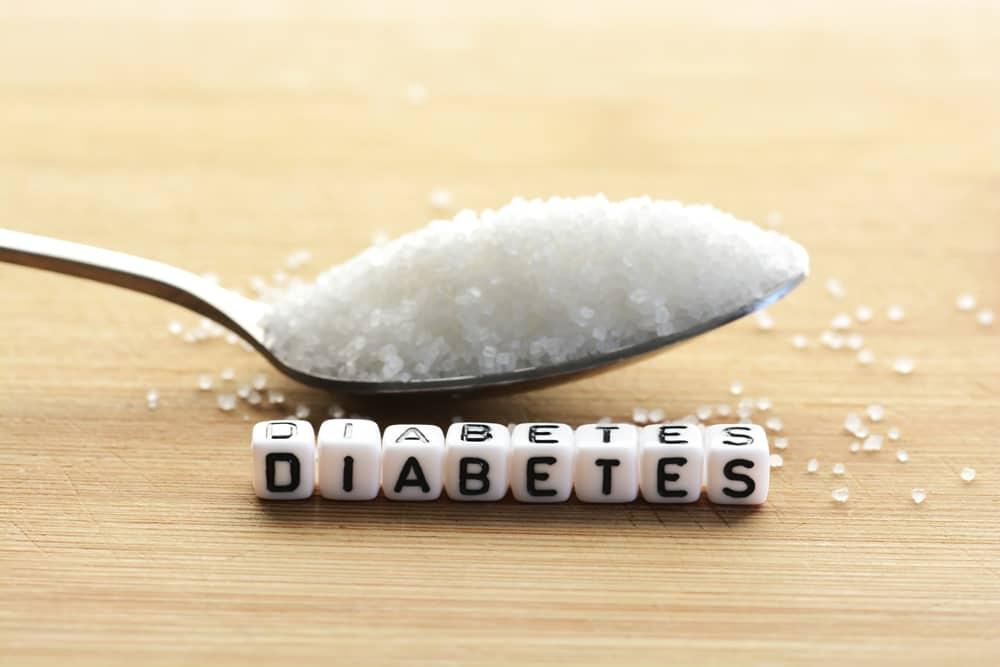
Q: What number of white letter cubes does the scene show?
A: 8